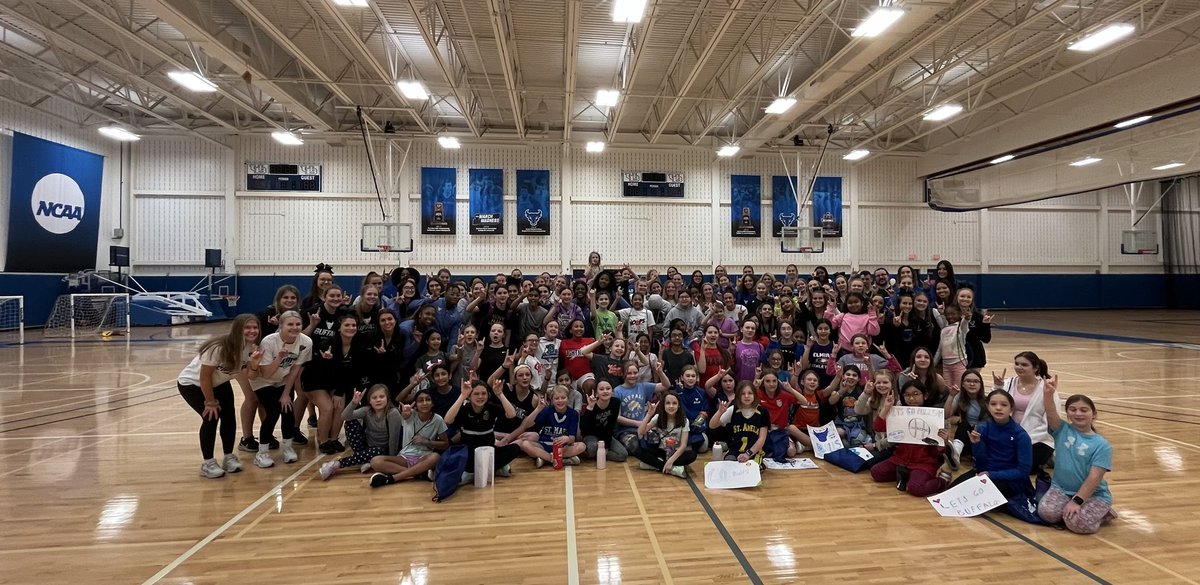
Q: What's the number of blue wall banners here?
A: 7